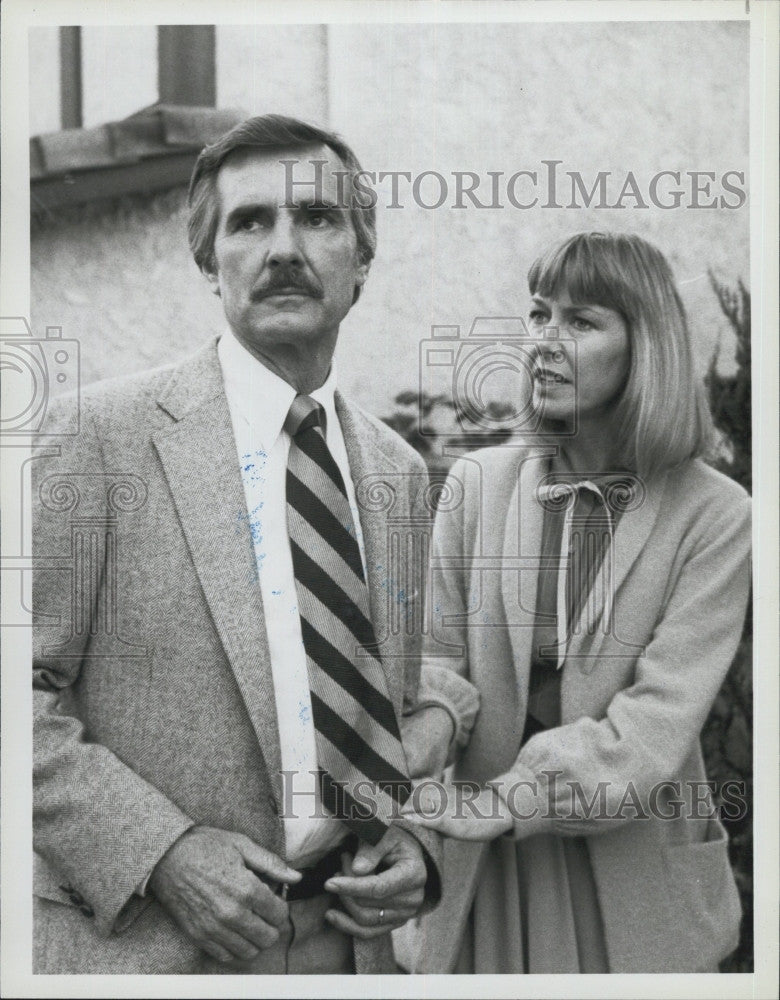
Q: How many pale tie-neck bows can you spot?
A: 1